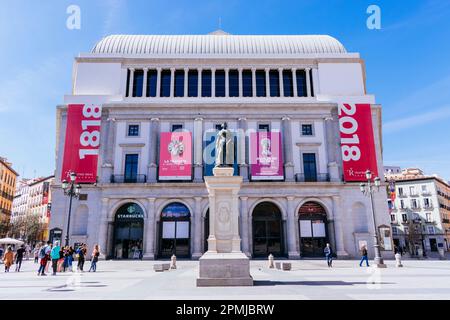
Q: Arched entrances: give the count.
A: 5